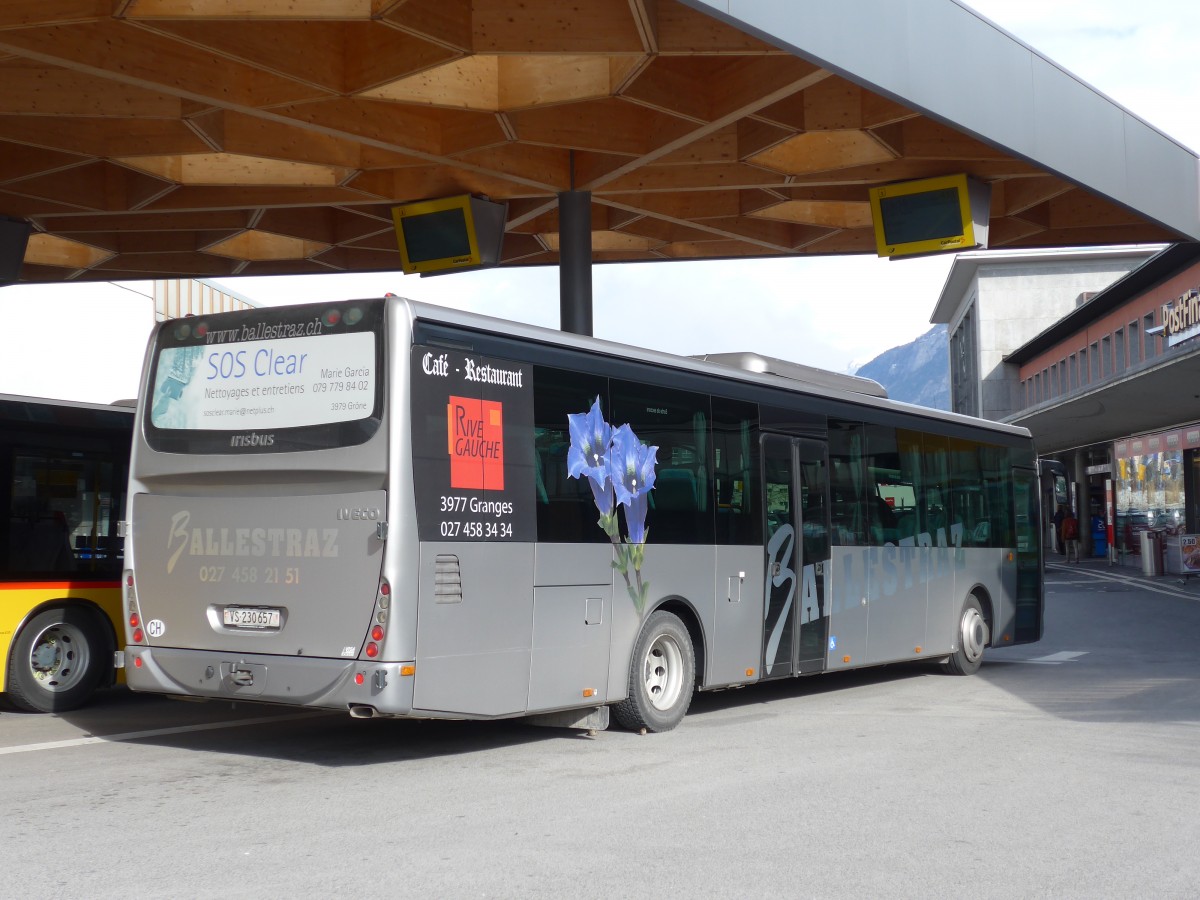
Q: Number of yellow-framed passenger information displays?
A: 2